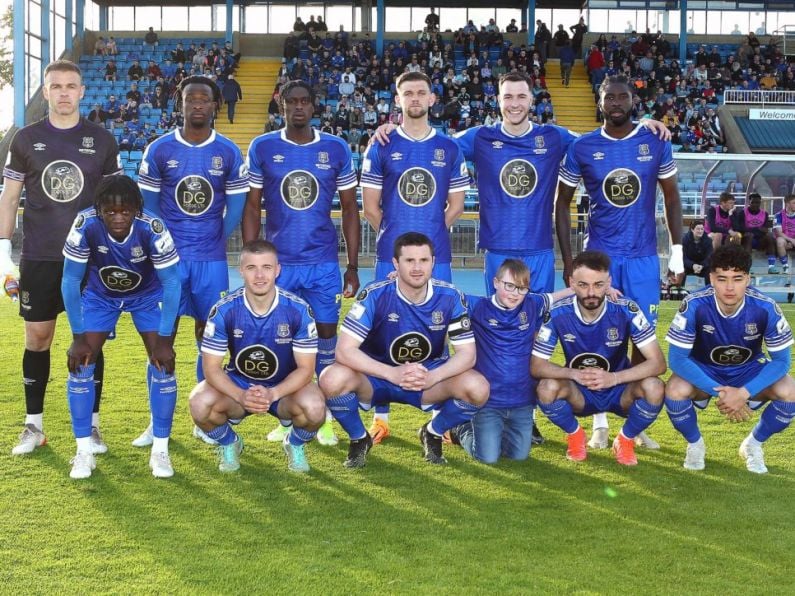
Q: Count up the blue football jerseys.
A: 11